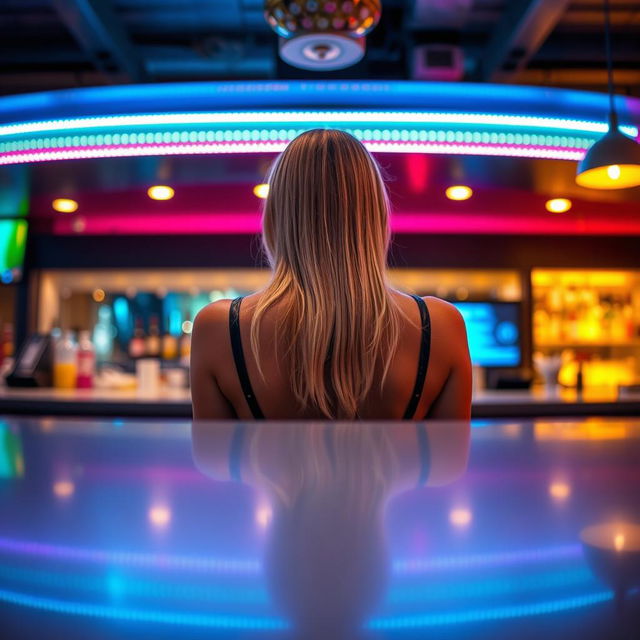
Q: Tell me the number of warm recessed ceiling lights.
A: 5